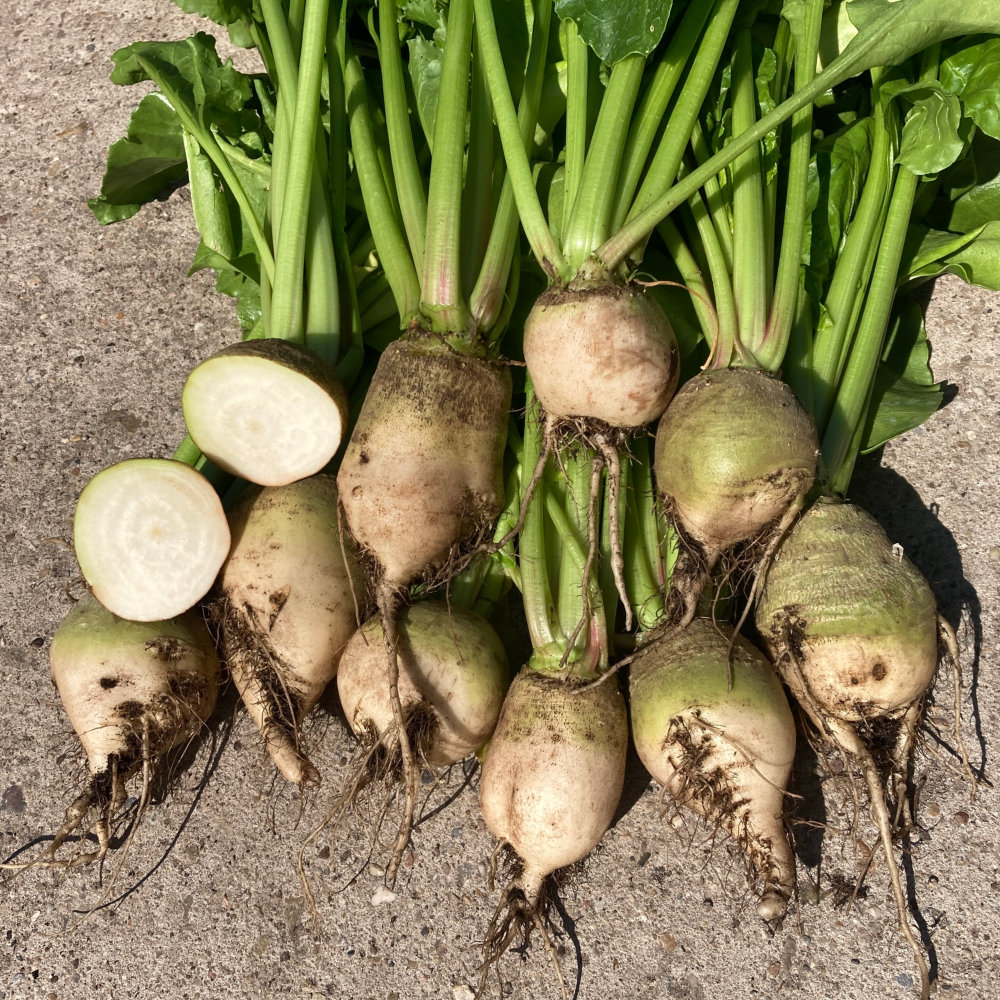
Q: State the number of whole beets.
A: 9